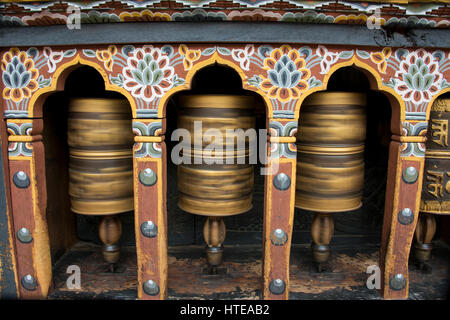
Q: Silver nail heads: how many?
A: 12